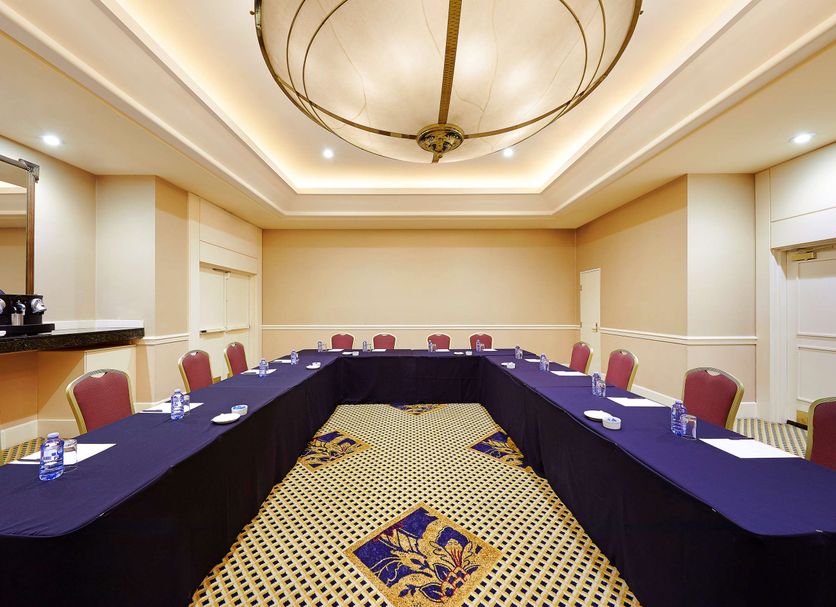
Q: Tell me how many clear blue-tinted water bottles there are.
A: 12